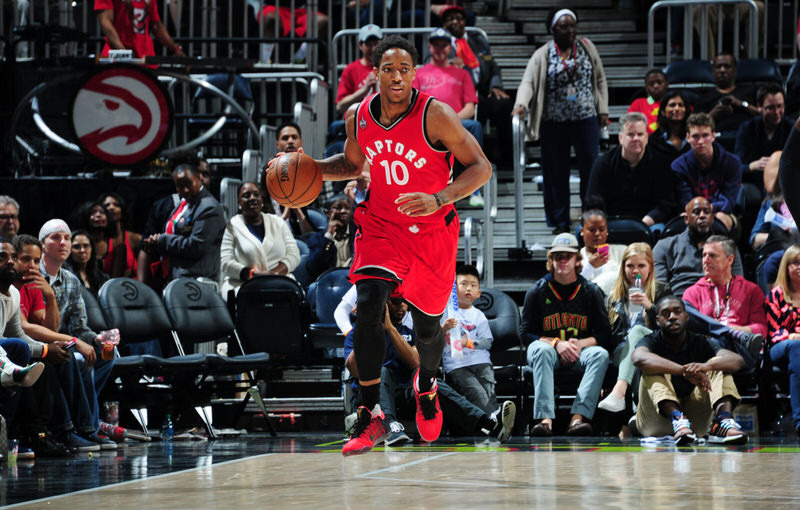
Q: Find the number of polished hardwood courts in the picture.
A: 1